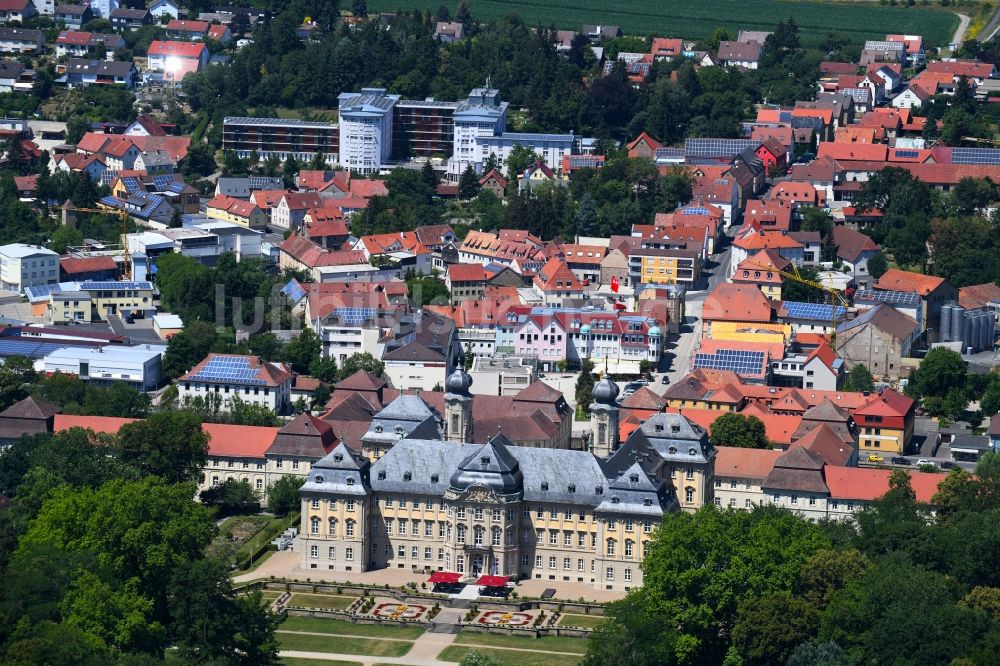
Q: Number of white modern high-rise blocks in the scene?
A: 2